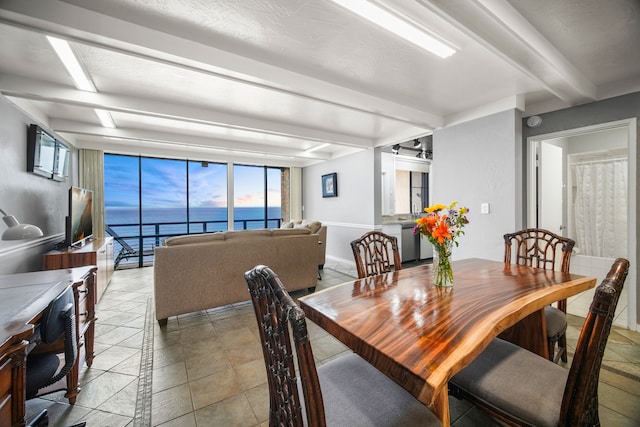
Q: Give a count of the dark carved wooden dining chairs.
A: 4